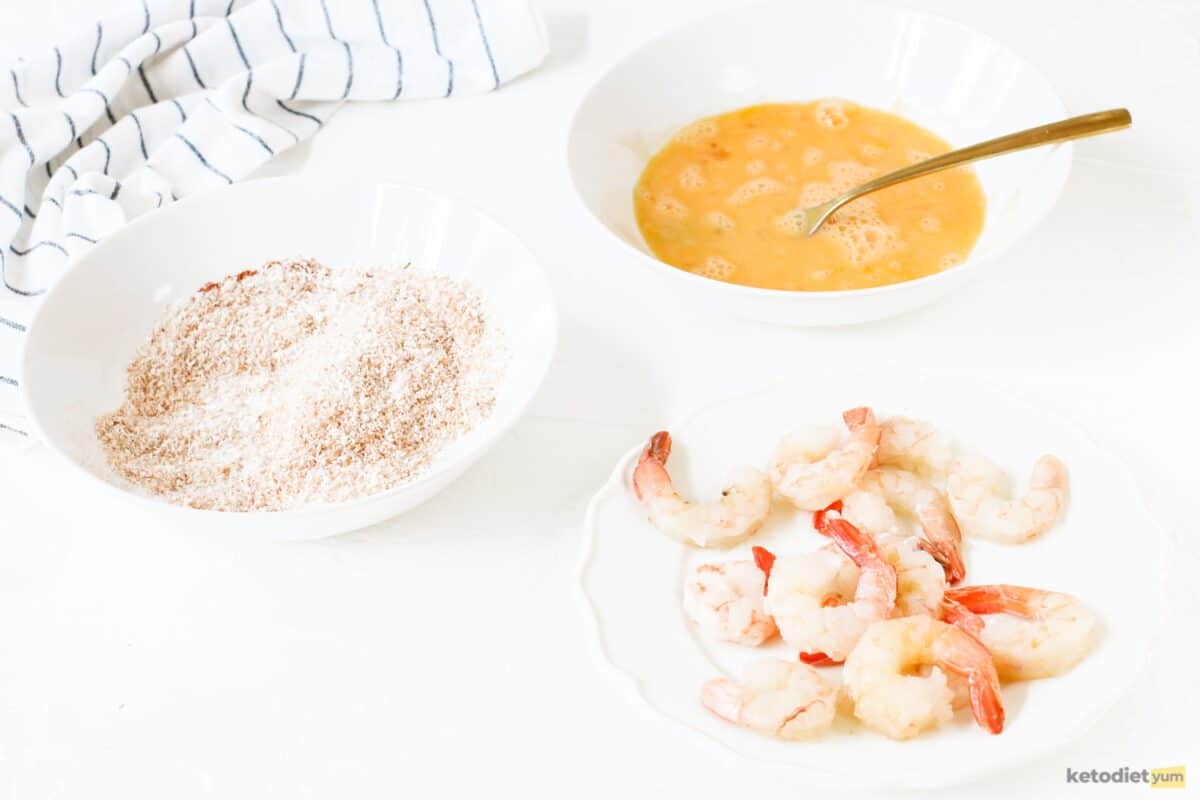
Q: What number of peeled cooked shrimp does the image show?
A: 11